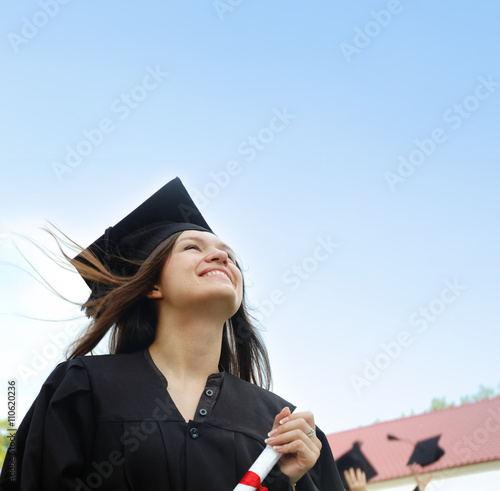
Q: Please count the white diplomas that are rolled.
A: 1